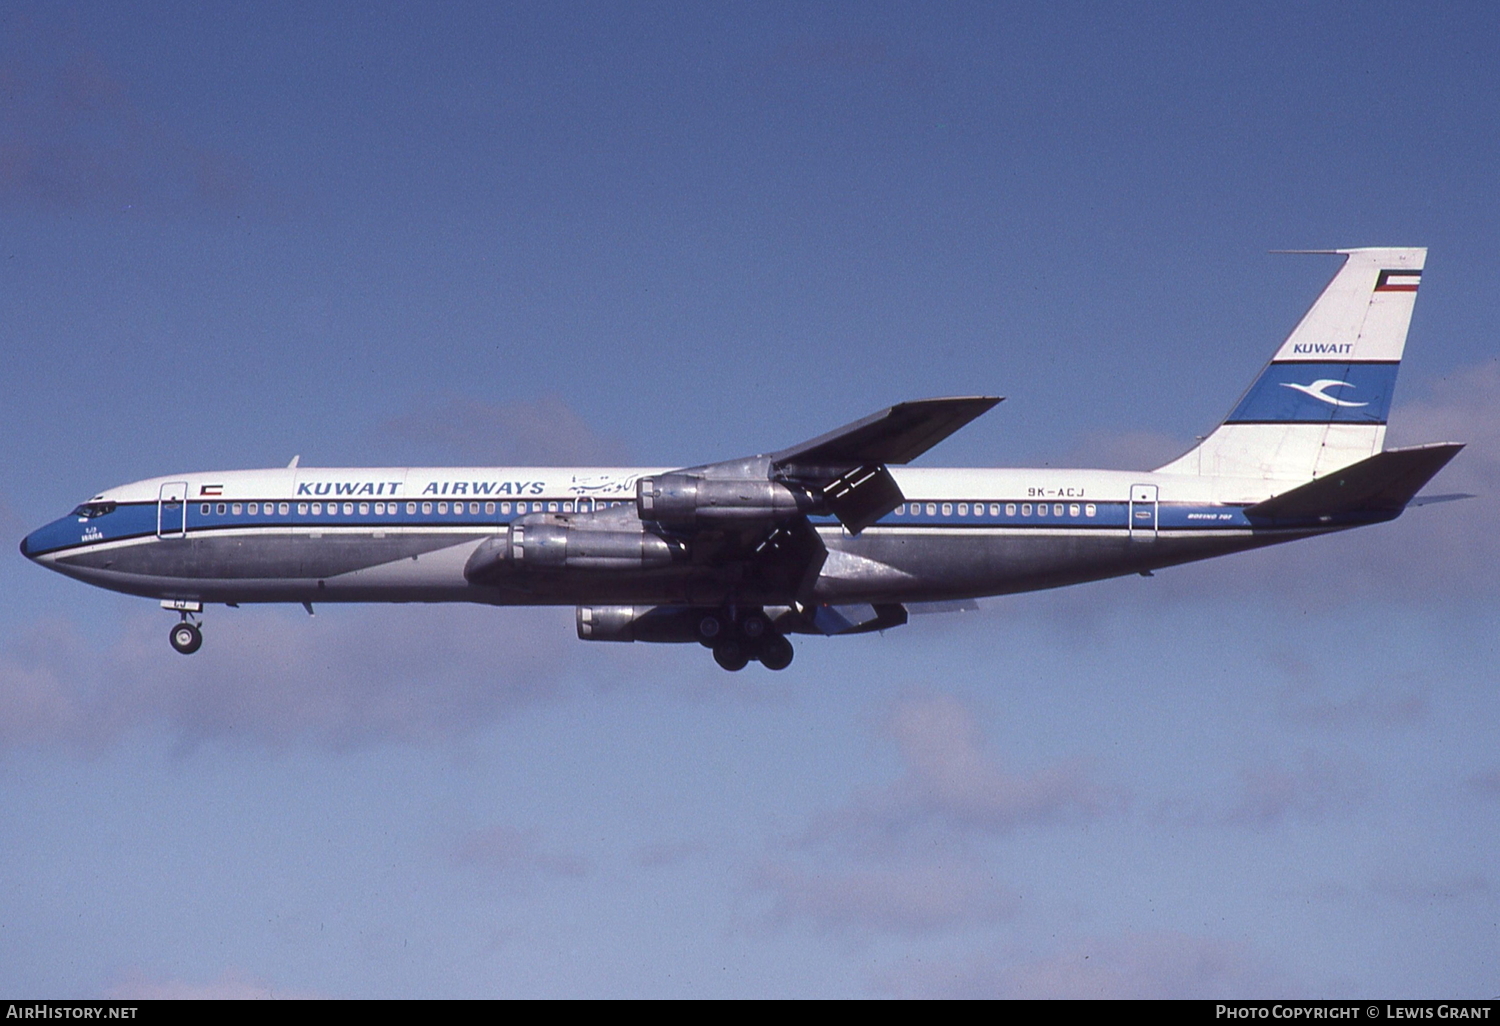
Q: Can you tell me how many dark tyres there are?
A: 5